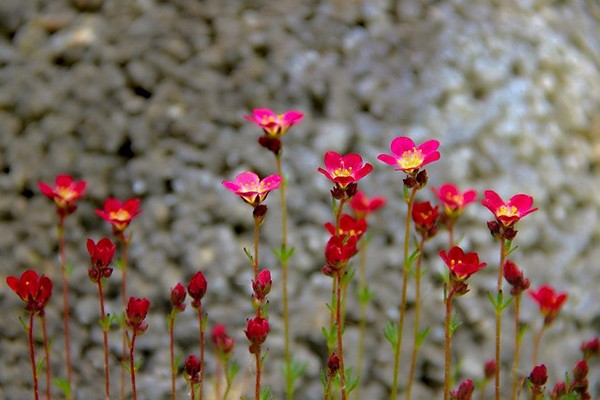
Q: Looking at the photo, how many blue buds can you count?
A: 0